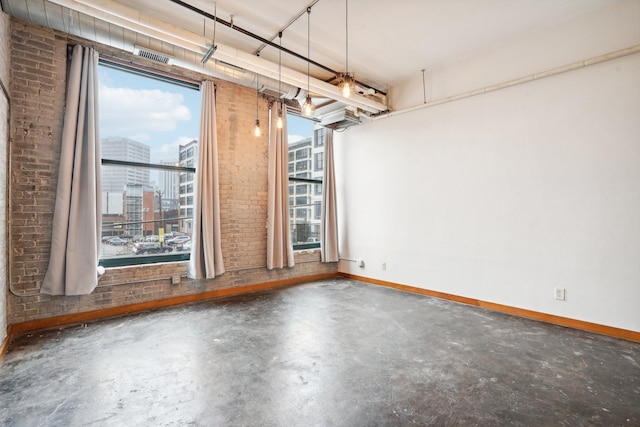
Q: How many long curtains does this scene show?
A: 4